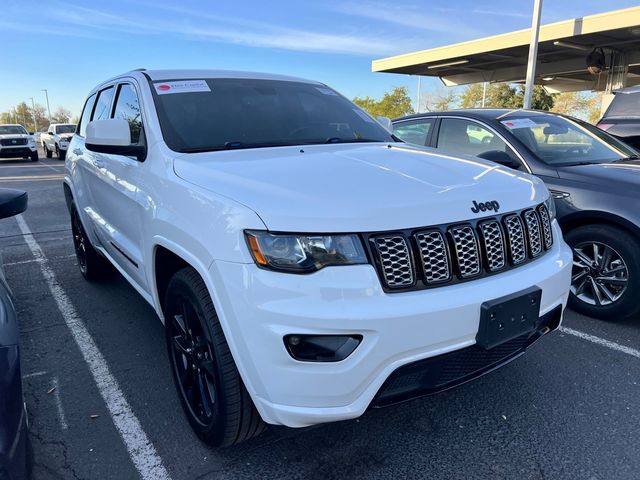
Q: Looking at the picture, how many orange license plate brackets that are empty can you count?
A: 0